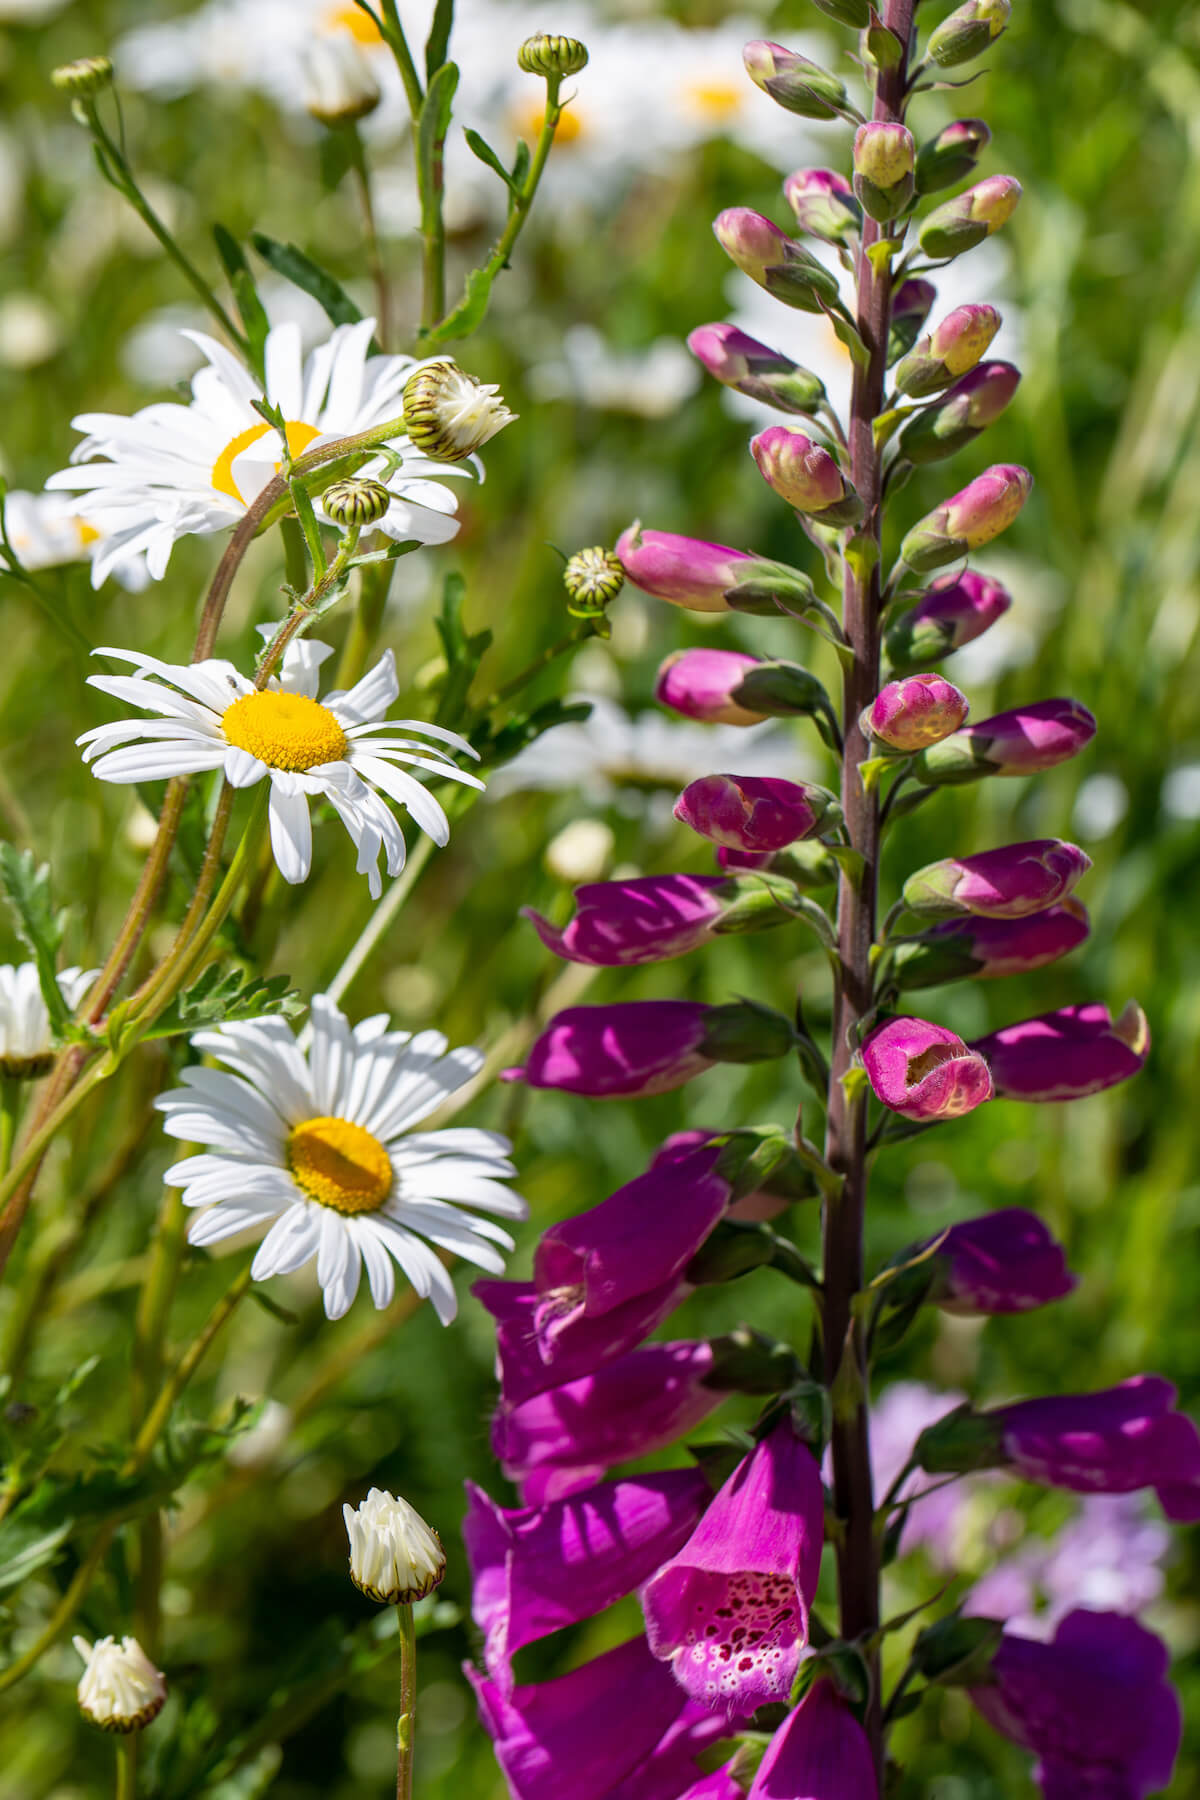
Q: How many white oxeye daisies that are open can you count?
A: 3